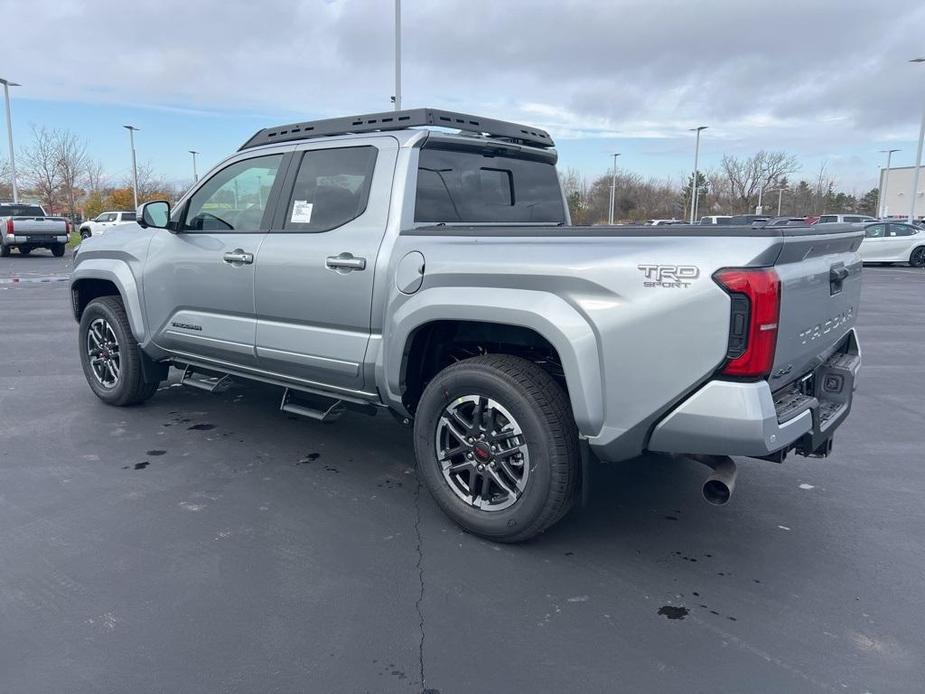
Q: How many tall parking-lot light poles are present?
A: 8